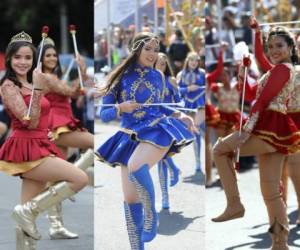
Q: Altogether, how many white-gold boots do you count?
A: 4